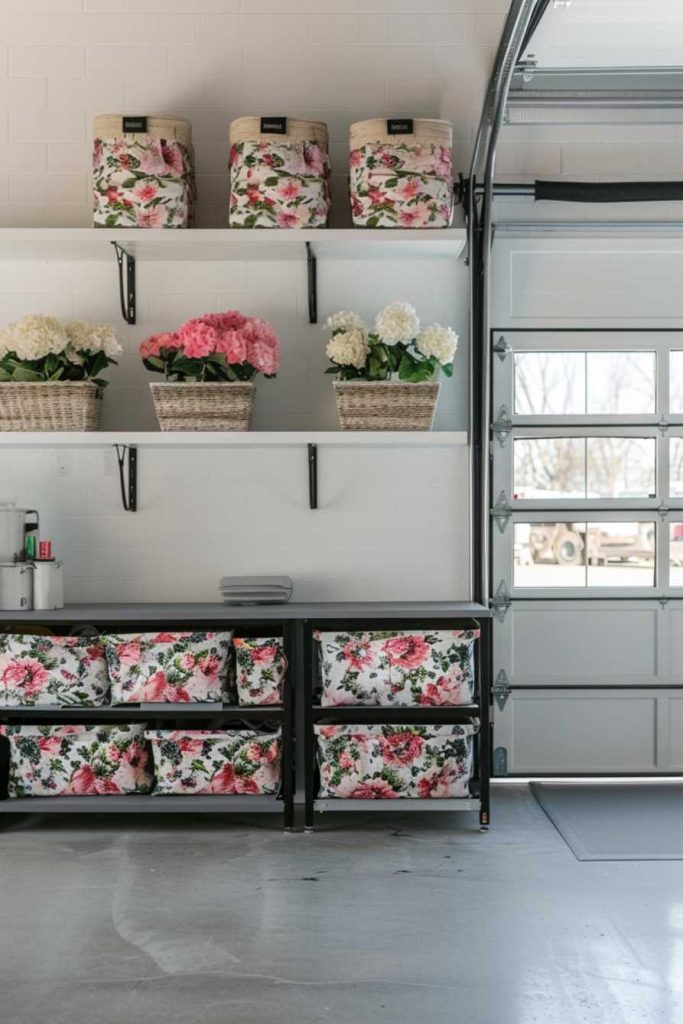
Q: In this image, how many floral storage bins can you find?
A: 10